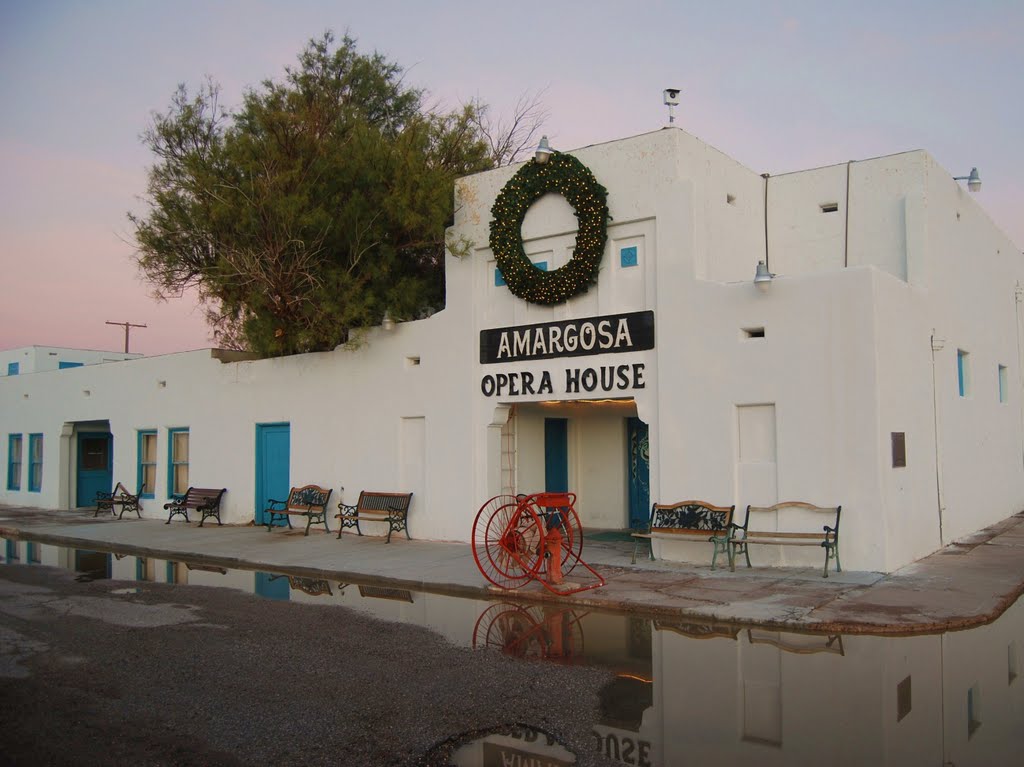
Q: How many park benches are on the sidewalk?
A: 6